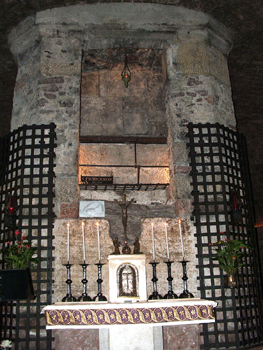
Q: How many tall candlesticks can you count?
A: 6